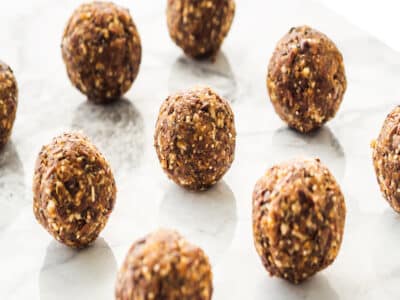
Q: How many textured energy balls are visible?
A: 9